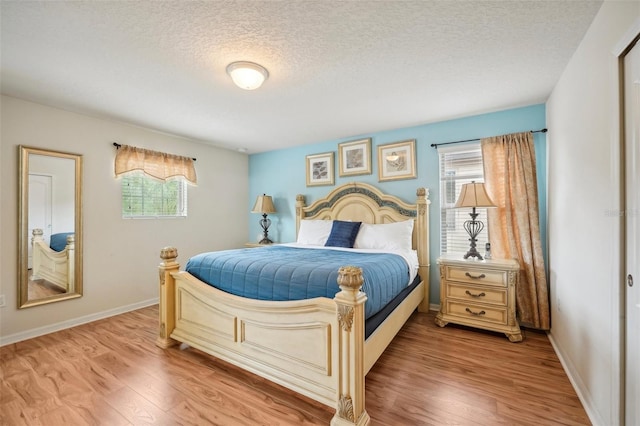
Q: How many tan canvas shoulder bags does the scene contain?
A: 0